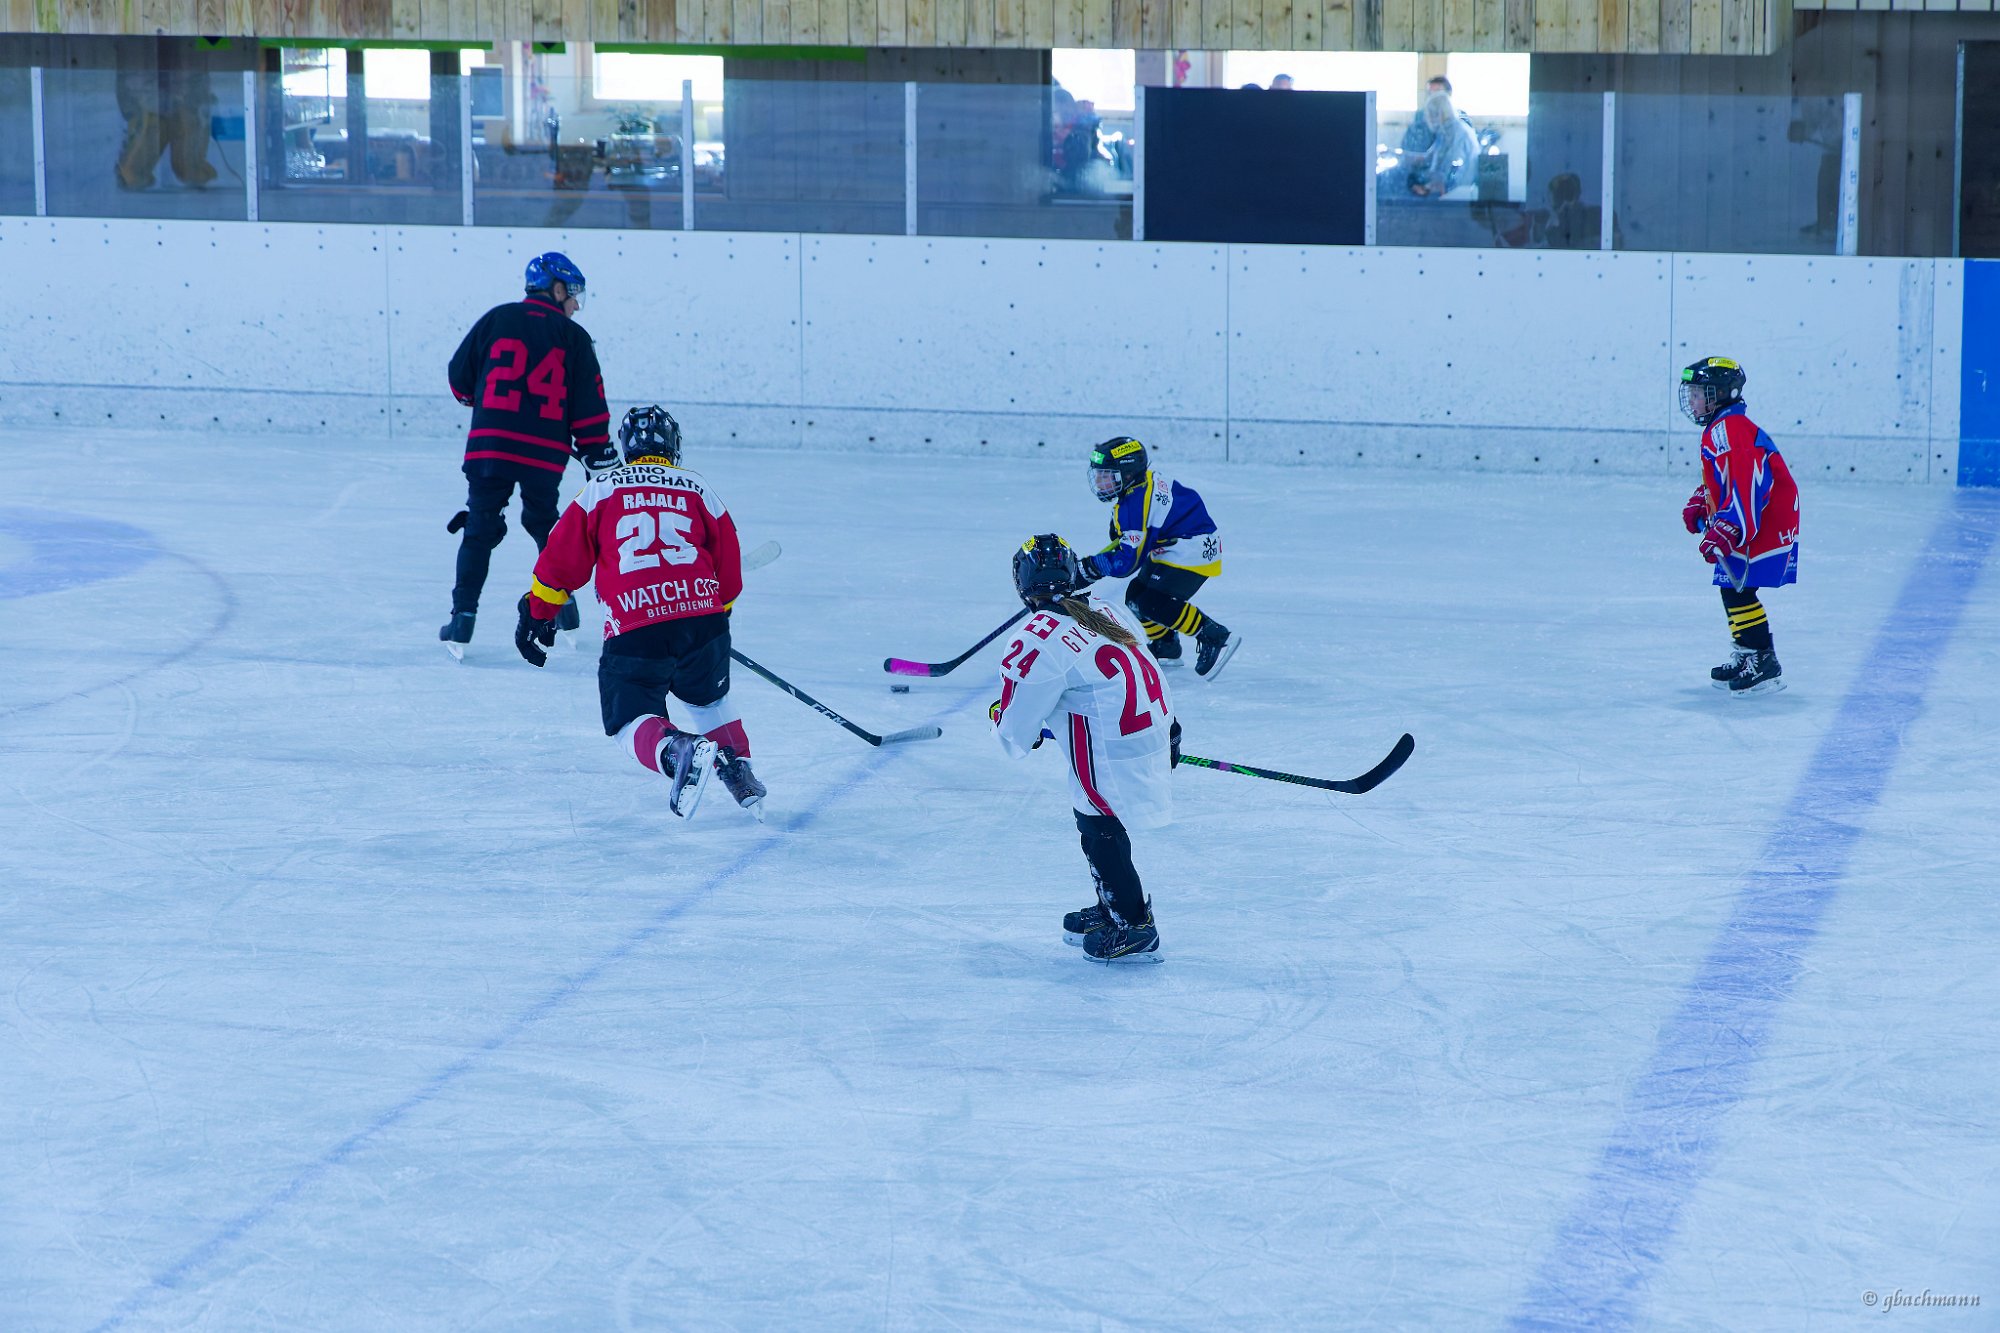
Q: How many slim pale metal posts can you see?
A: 9